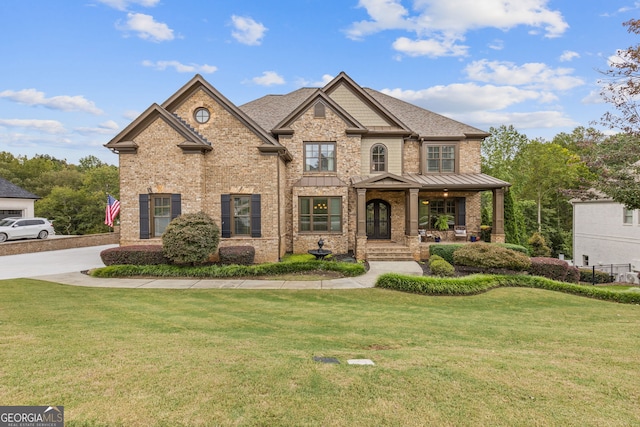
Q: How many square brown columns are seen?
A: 3